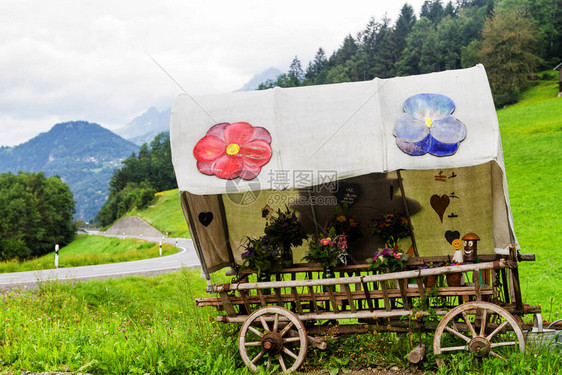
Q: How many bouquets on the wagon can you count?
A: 6